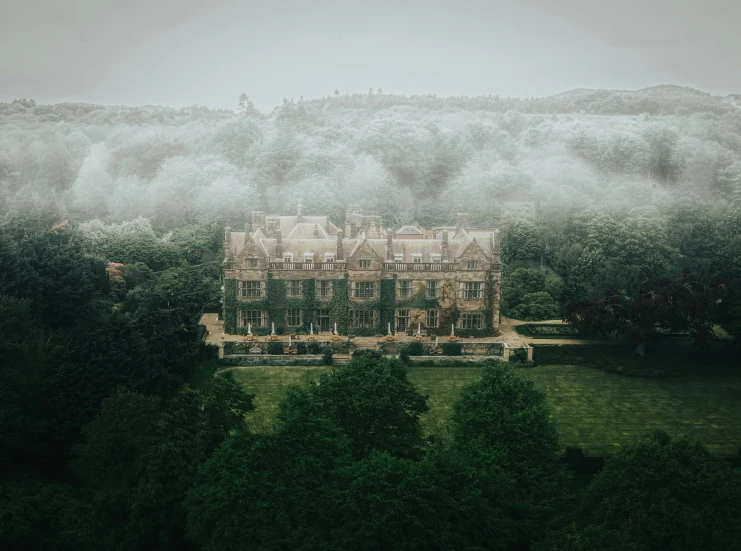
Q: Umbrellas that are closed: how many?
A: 9